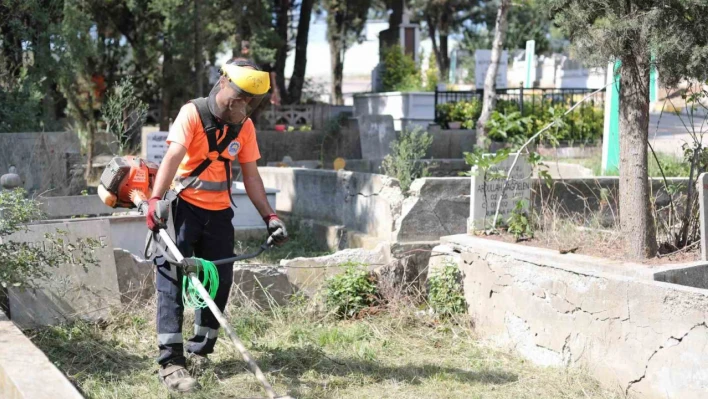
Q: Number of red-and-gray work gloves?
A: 2